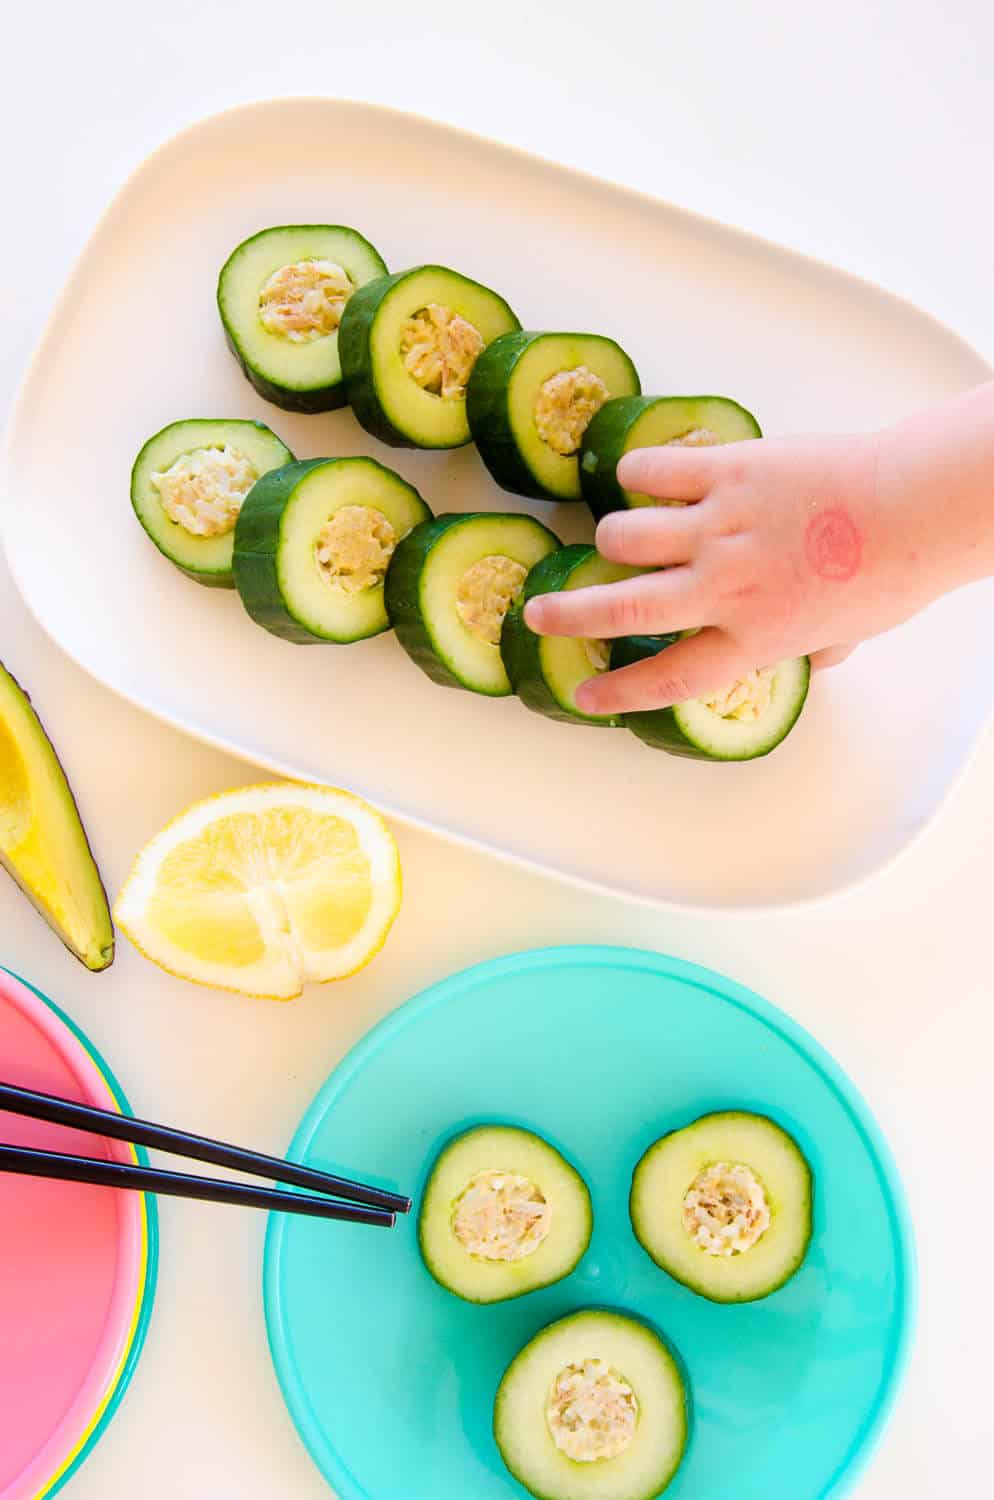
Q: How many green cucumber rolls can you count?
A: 12